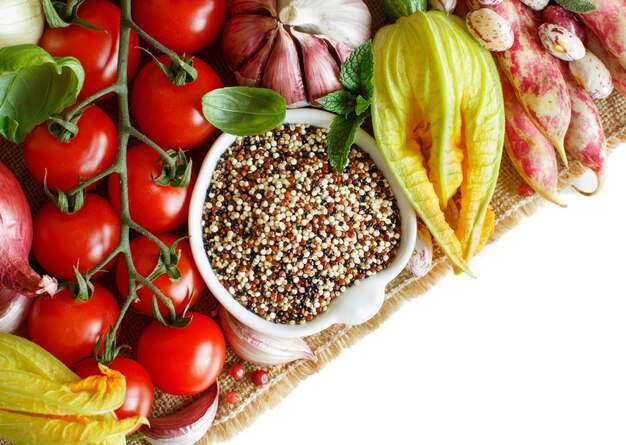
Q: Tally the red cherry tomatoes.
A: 10